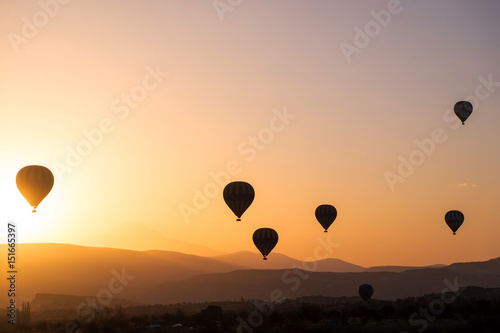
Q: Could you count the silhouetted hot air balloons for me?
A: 7